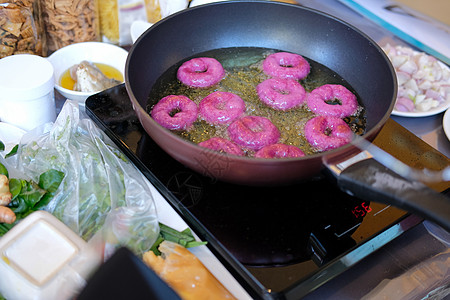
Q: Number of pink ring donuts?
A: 10